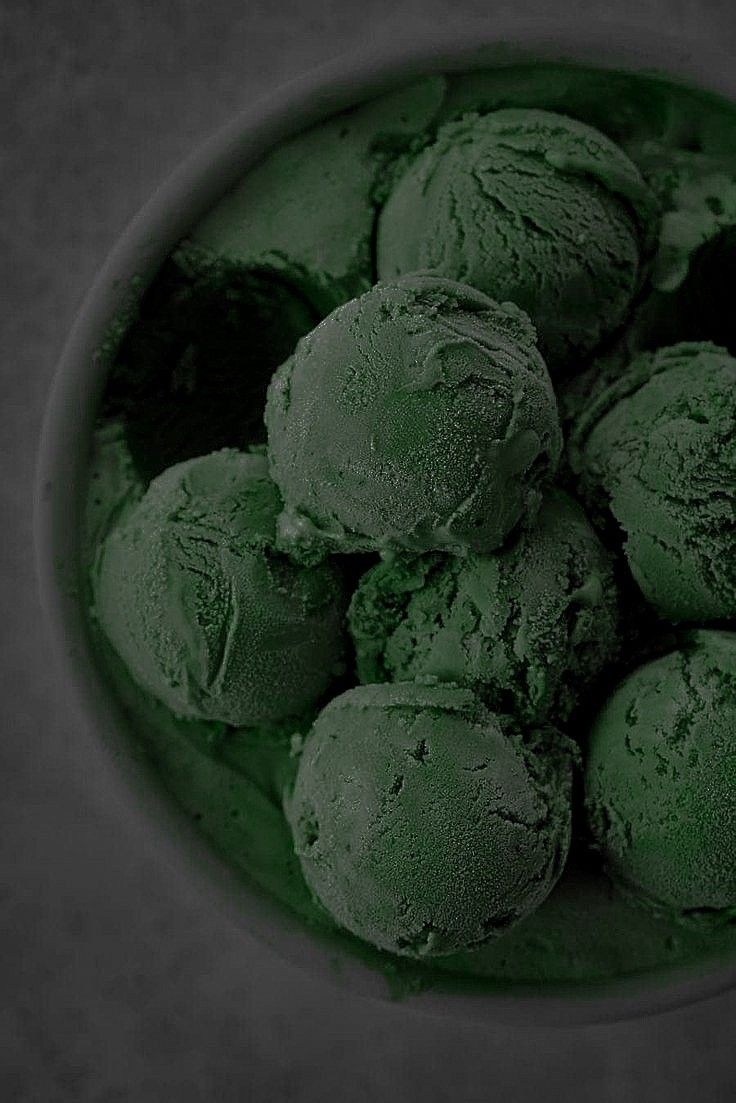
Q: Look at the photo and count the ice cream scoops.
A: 7